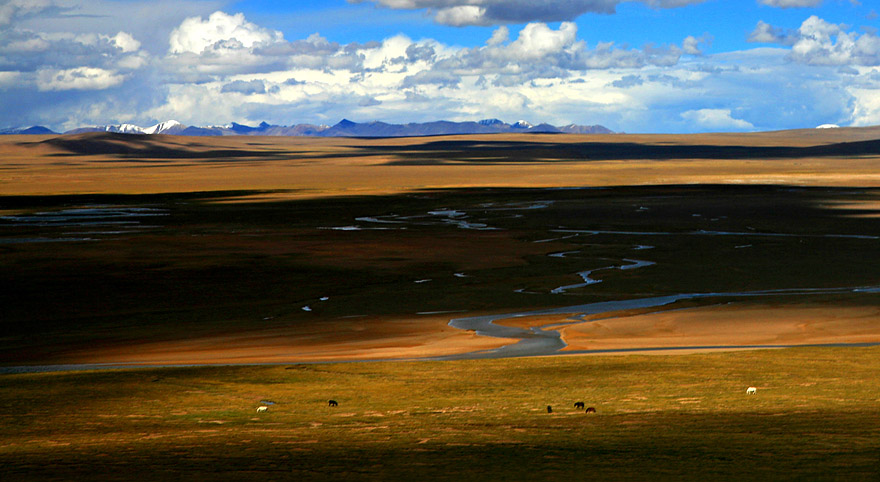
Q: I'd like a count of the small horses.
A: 6